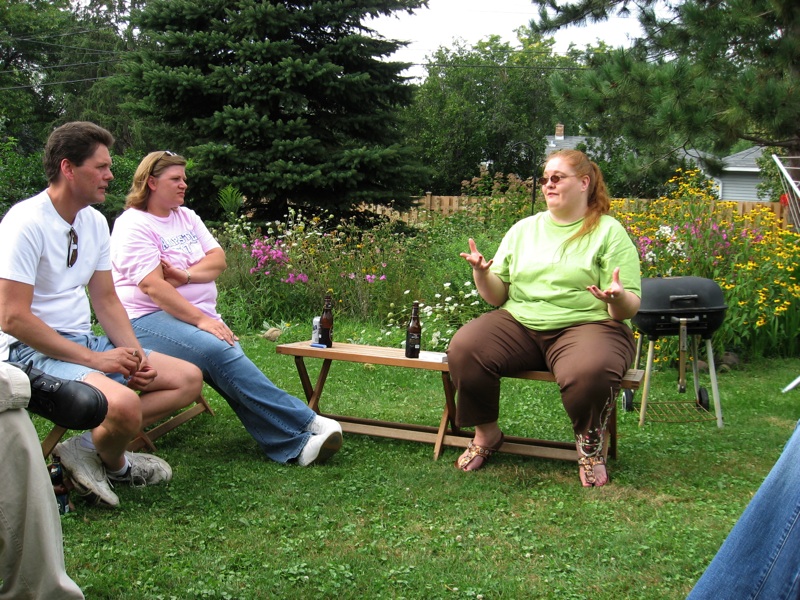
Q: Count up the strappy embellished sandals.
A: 2